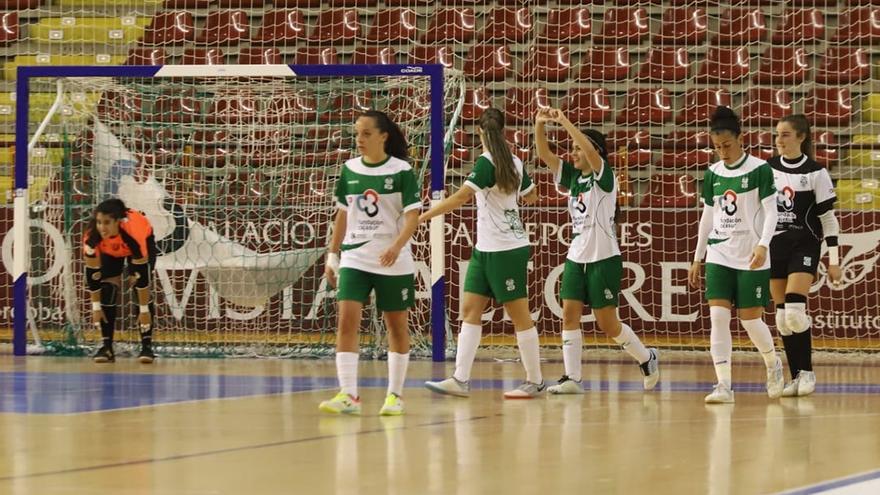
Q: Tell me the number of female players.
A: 6